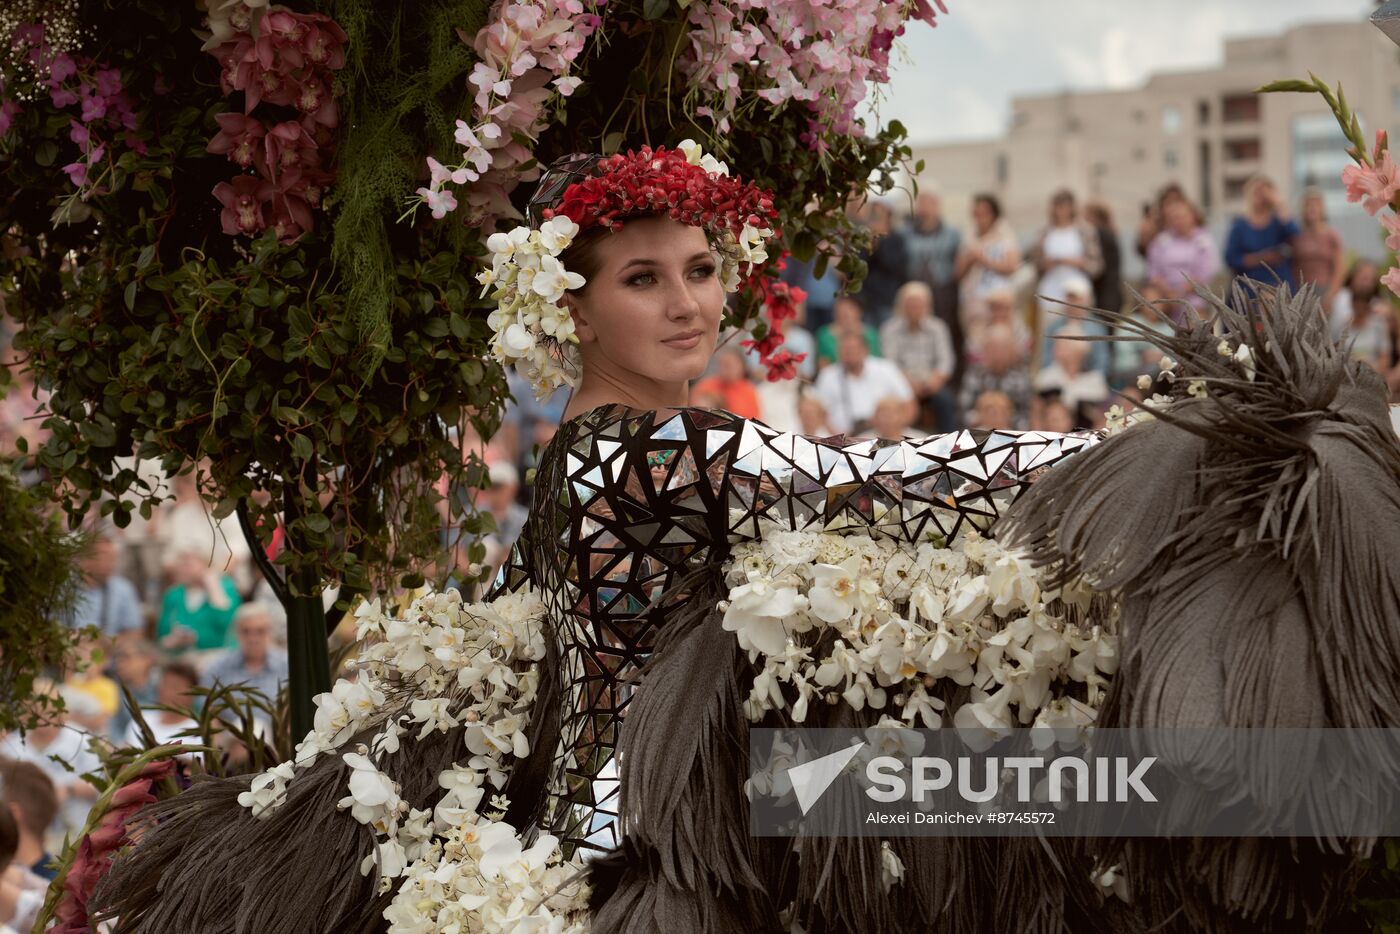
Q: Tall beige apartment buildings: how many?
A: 1